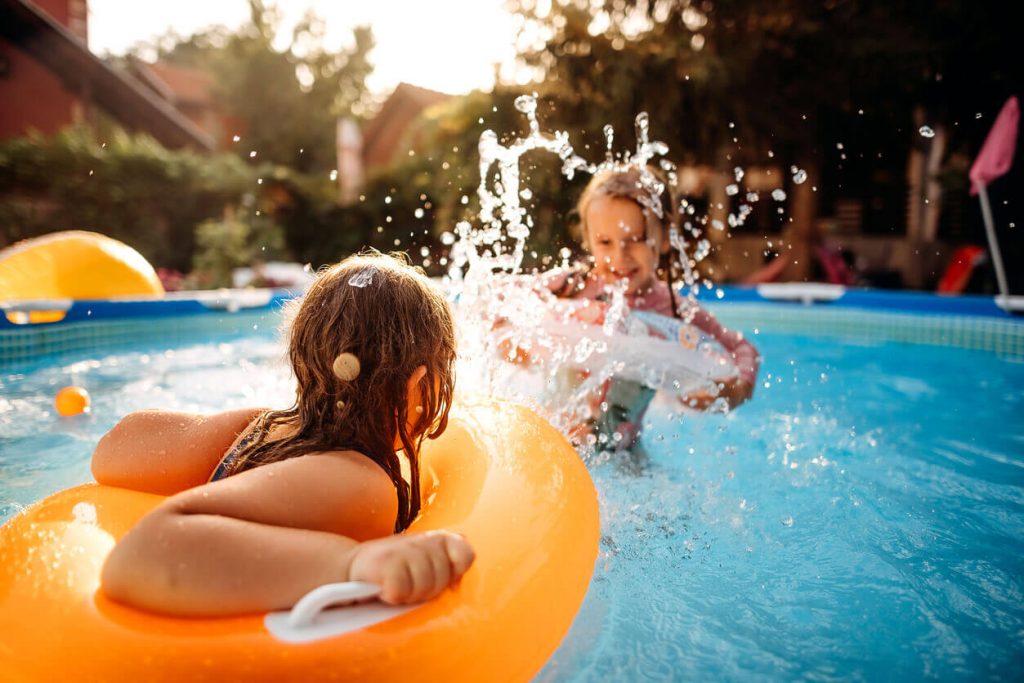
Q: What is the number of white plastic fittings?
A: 4